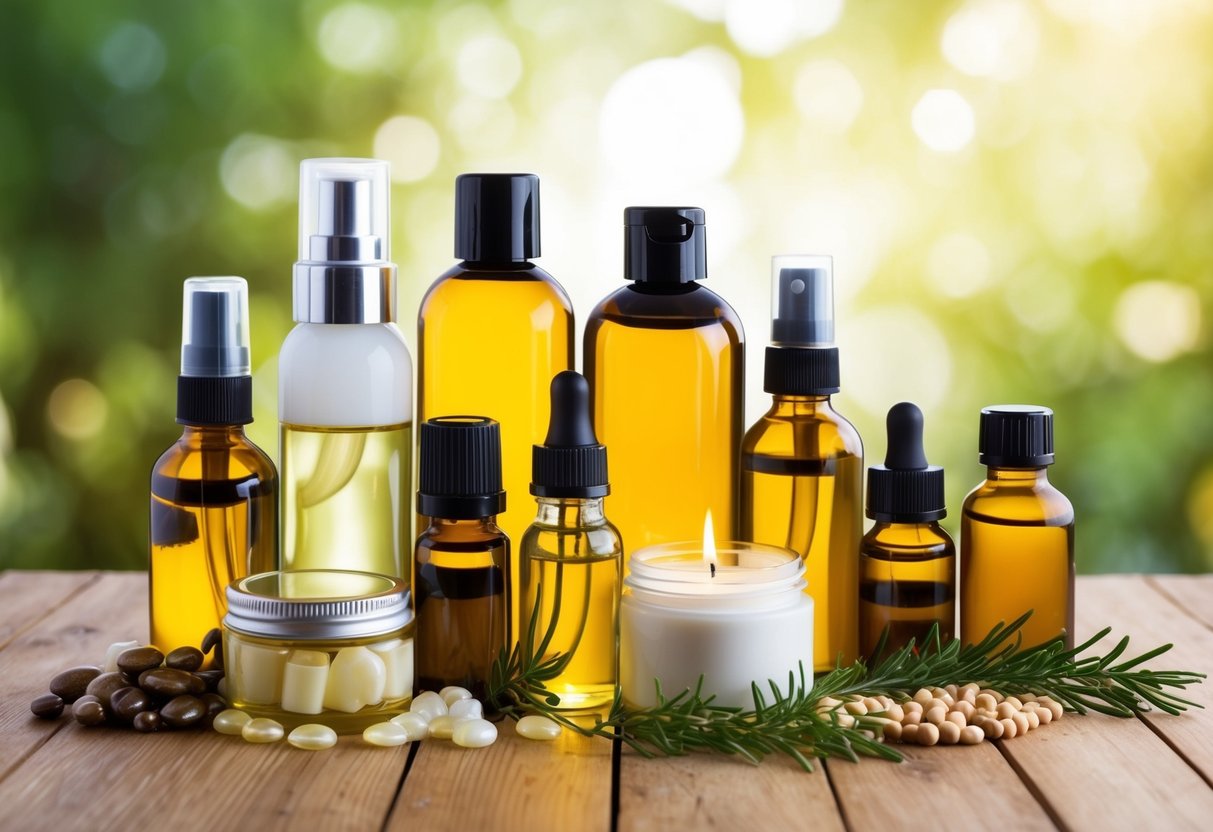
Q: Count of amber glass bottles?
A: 7